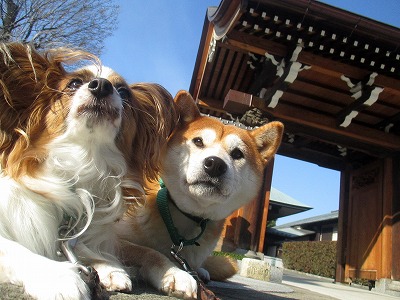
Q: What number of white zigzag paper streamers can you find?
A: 0